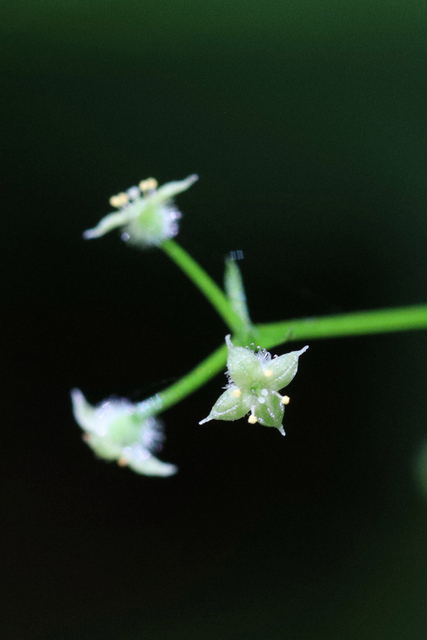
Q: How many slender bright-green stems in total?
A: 3